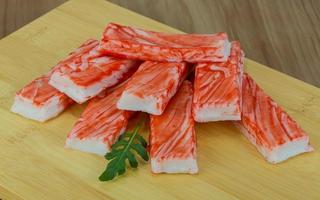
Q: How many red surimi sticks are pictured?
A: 8